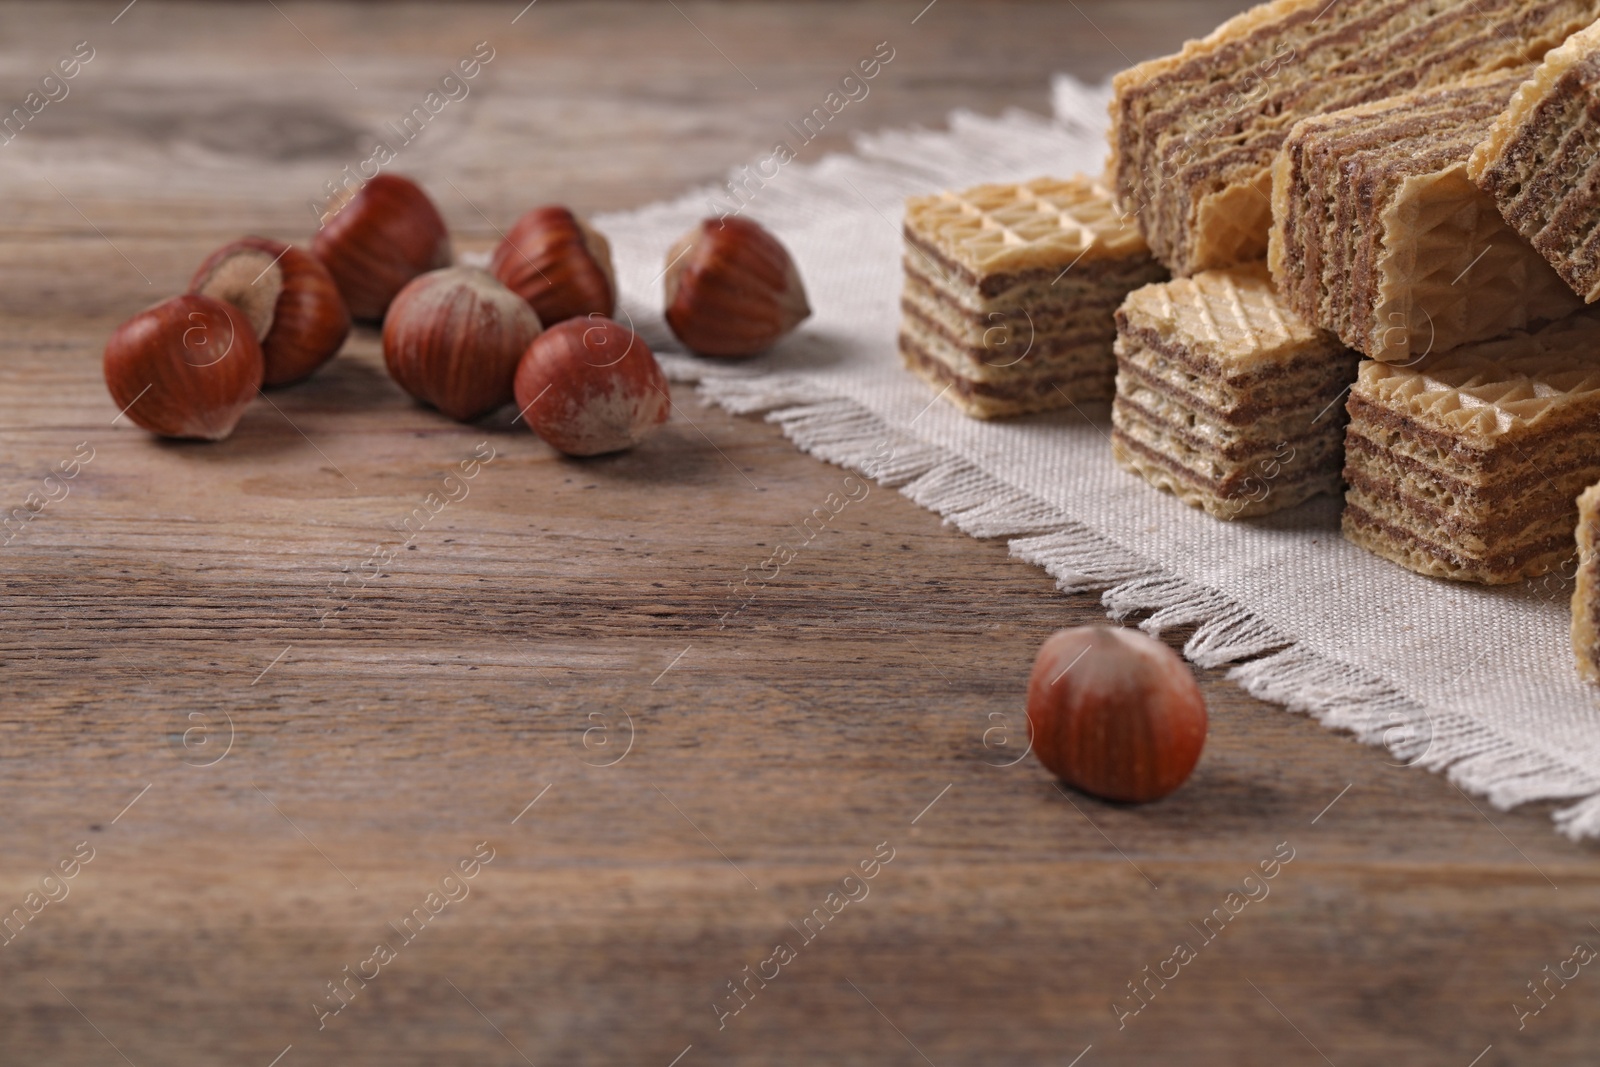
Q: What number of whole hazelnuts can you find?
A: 8